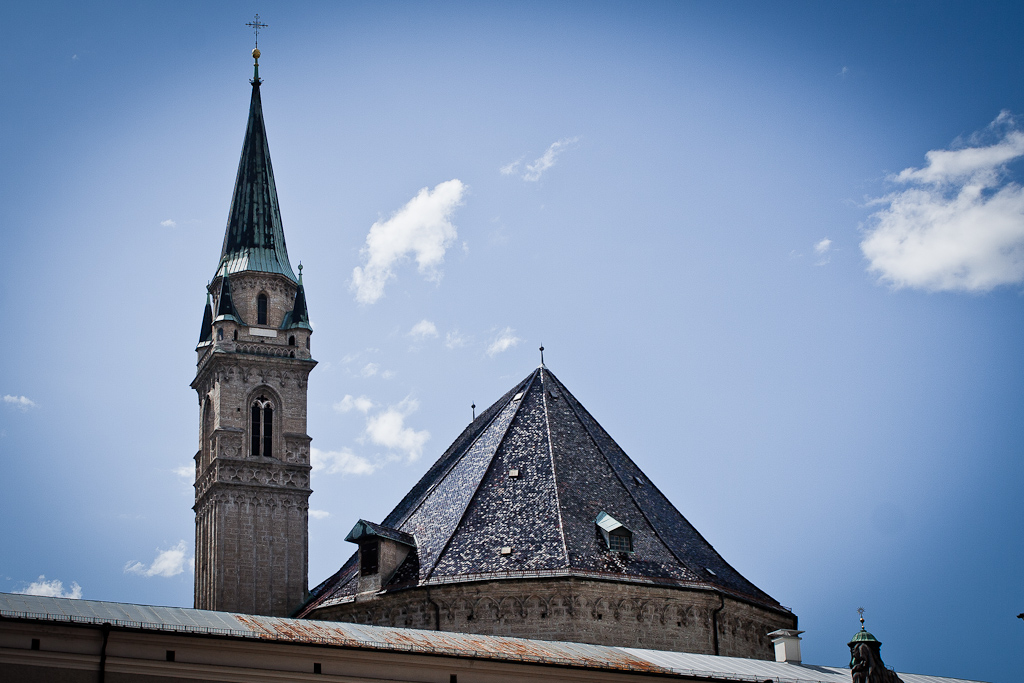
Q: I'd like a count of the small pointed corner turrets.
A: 3